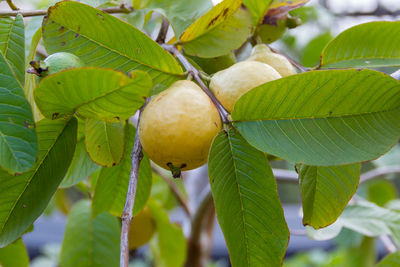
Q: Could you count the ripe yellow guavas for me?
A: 3